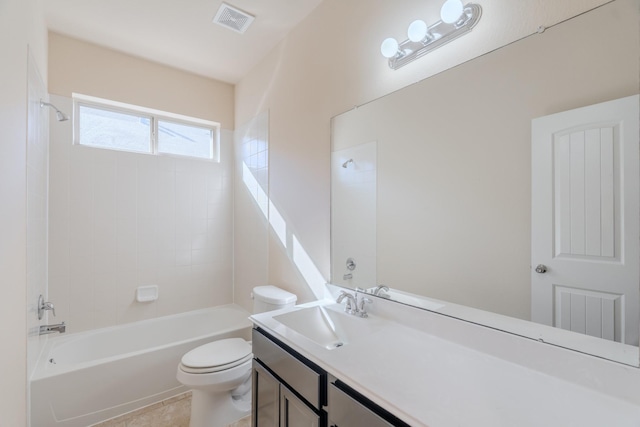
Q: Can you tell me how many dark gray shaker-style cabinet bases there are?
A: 1